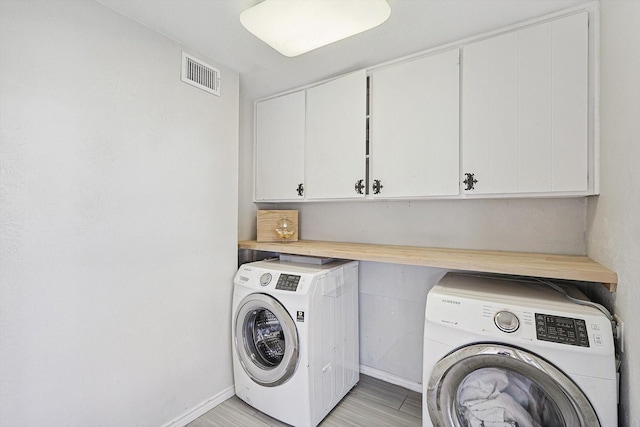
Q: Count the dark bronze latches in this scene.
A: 4